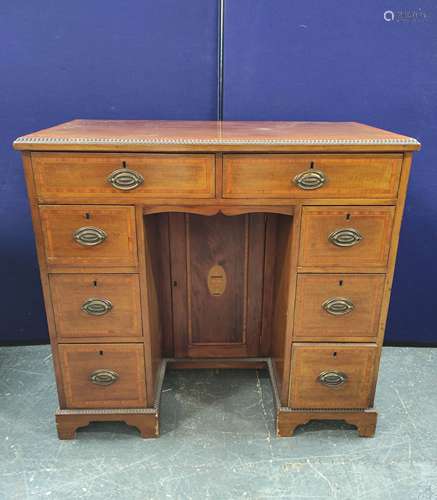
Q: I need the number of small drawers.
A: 6